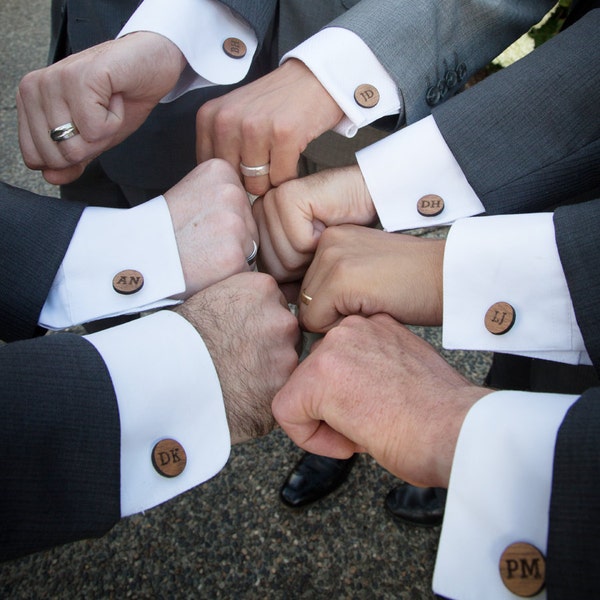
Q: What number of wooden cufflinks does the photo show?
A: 7